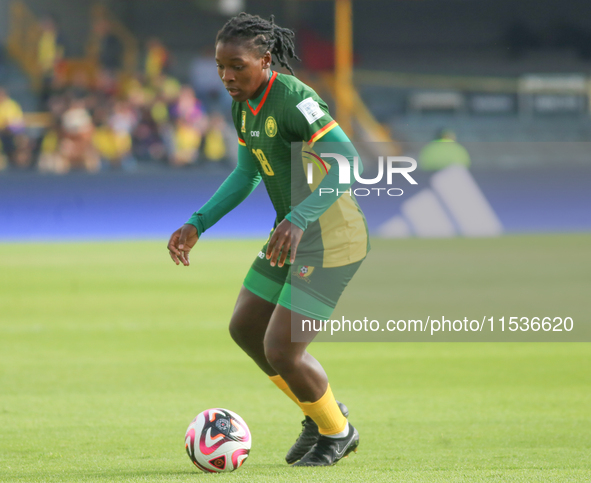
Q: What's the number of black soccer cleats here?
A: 2